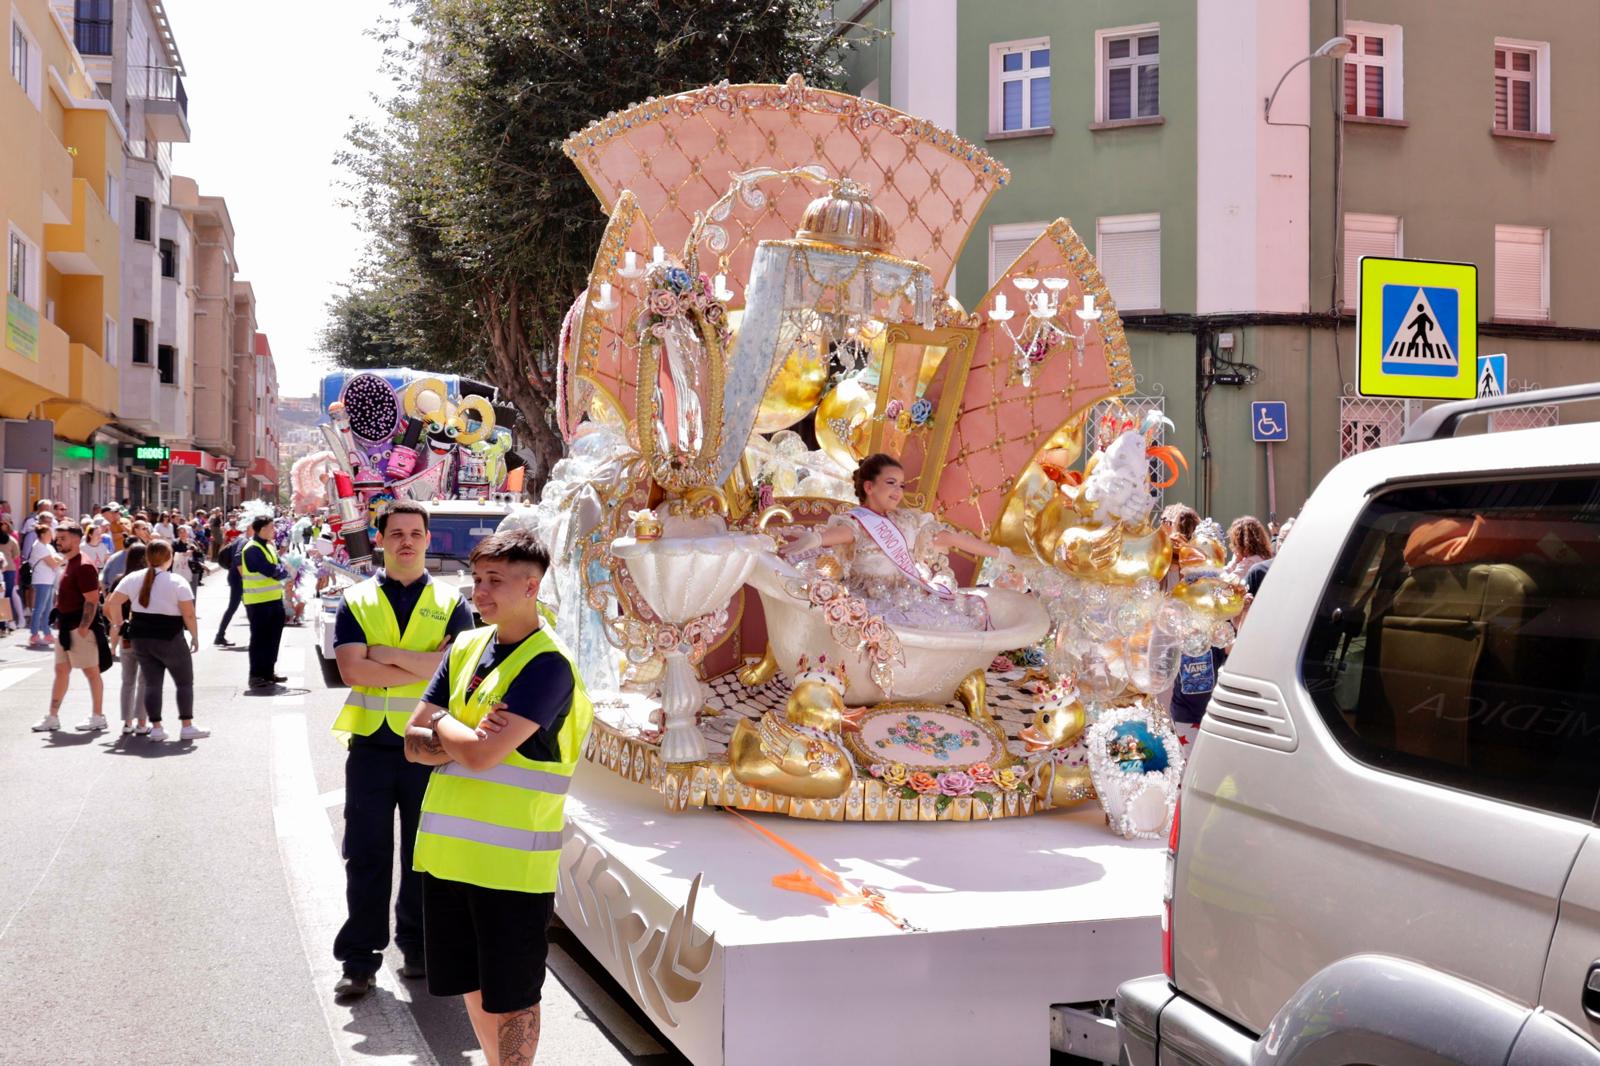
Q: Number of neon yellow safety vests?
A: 3